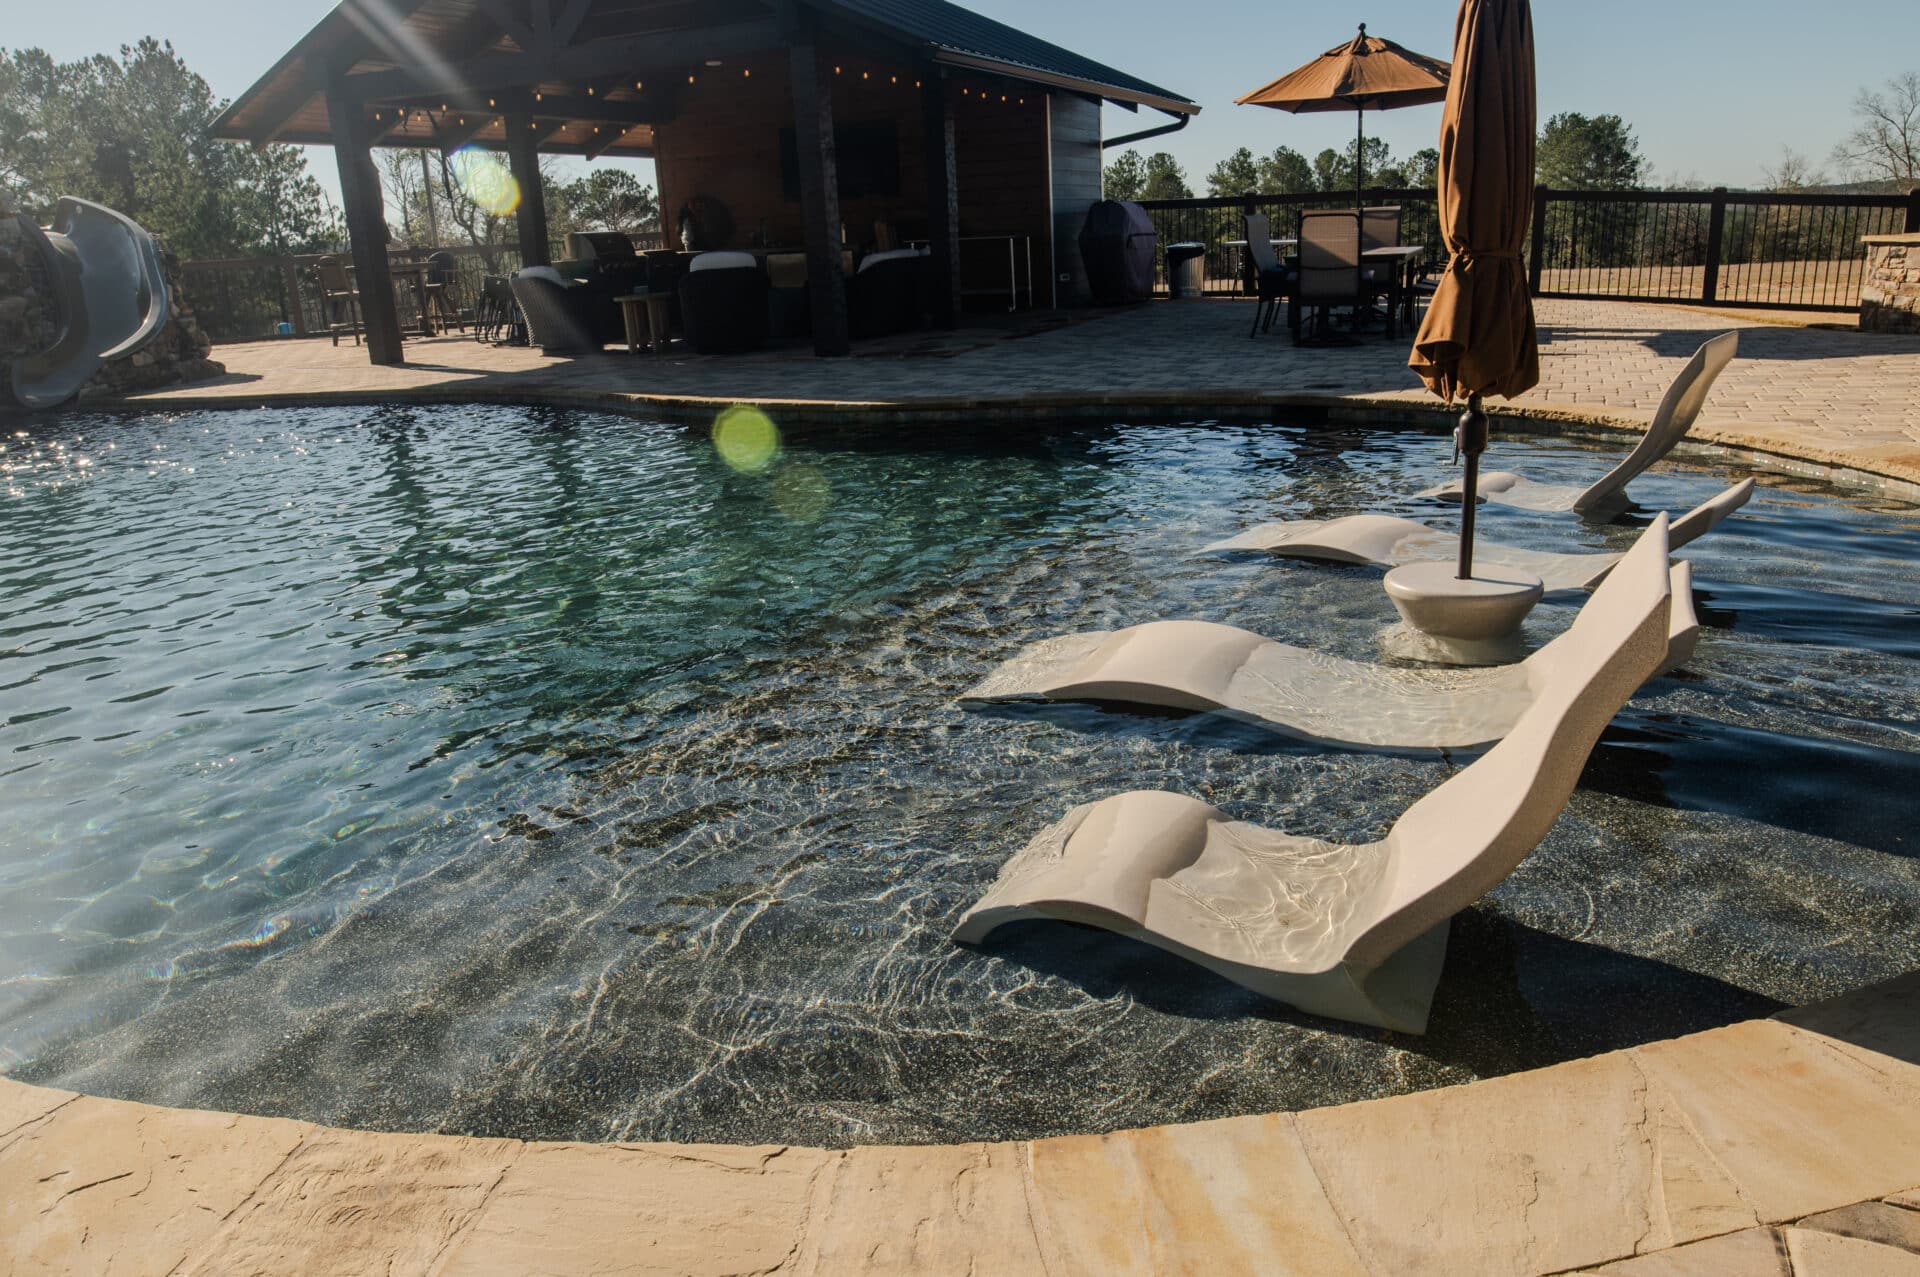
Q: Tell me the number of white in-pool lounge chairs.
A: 4